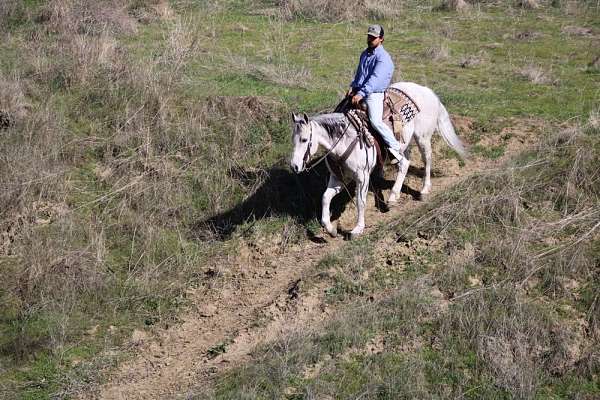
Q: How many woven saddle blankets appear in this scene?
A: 1